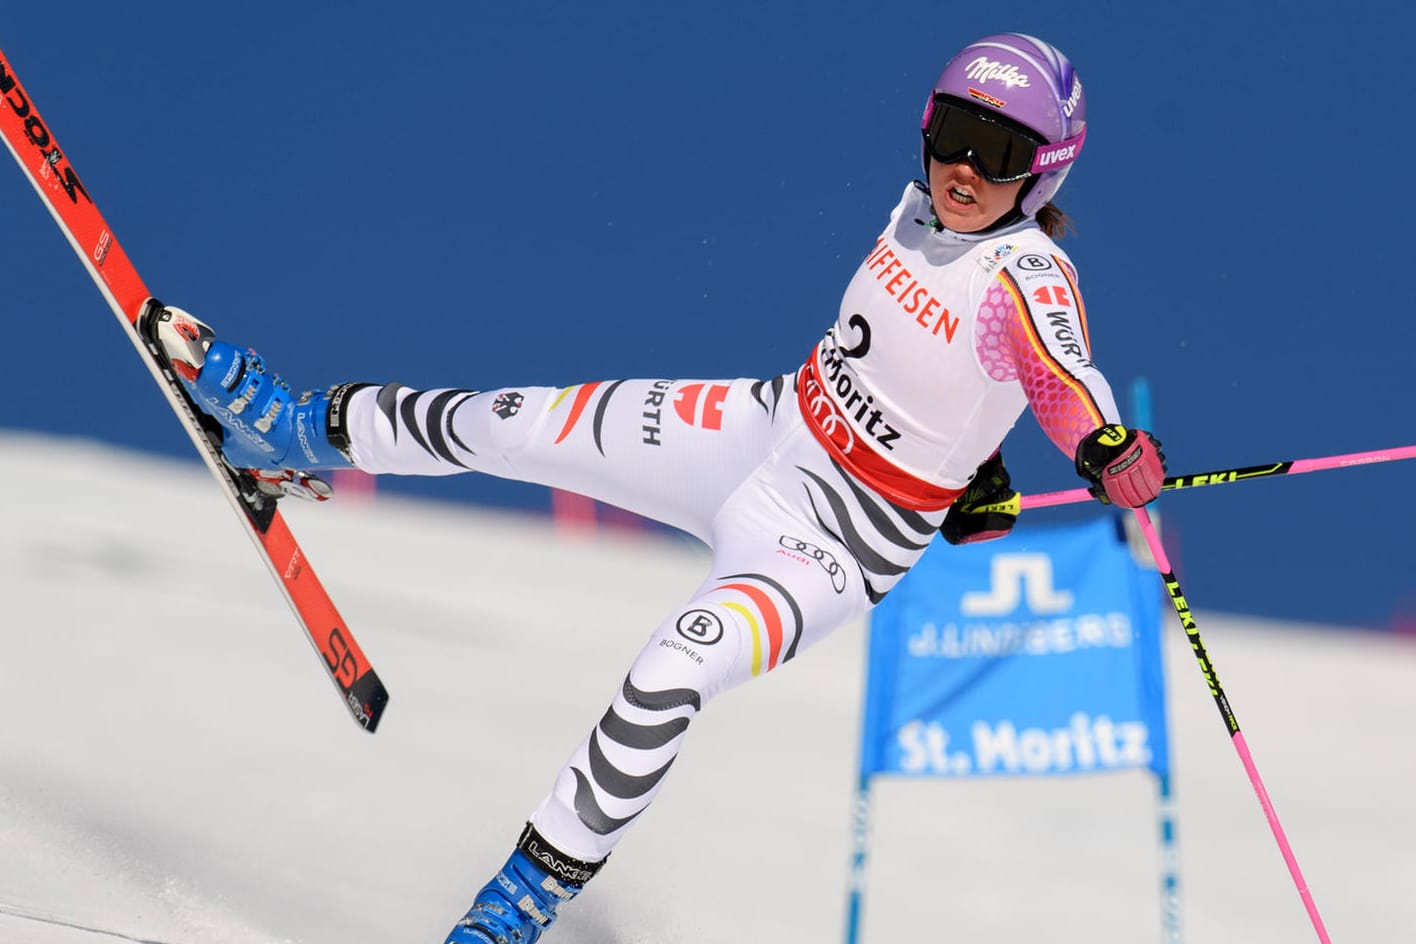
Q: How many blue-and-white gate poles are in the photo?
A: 2